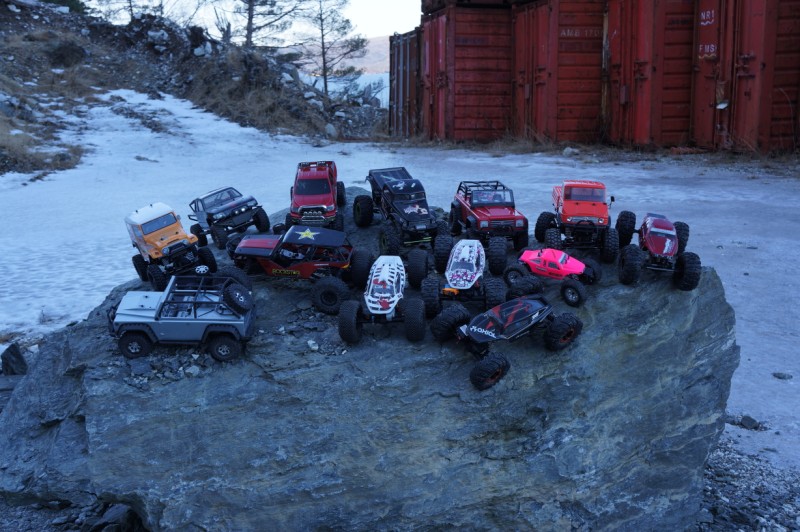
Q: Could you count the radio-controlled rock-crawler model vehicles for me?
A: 13